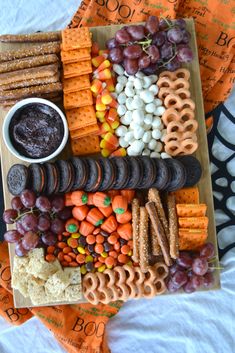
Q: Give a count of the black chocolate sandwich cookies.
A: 13